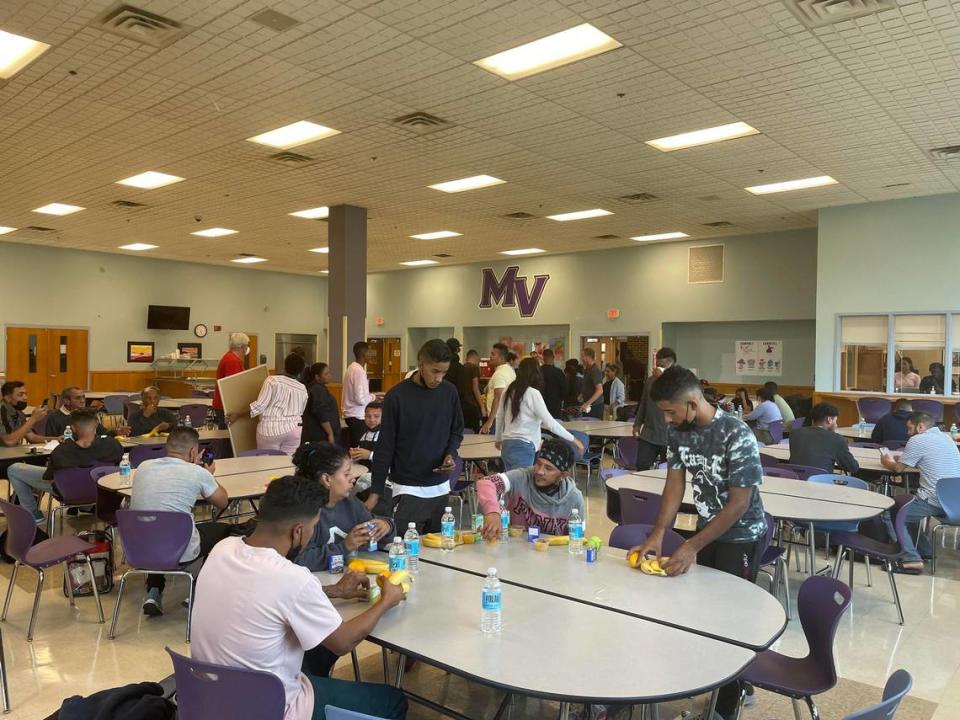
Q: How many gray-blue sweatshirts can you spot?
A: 1